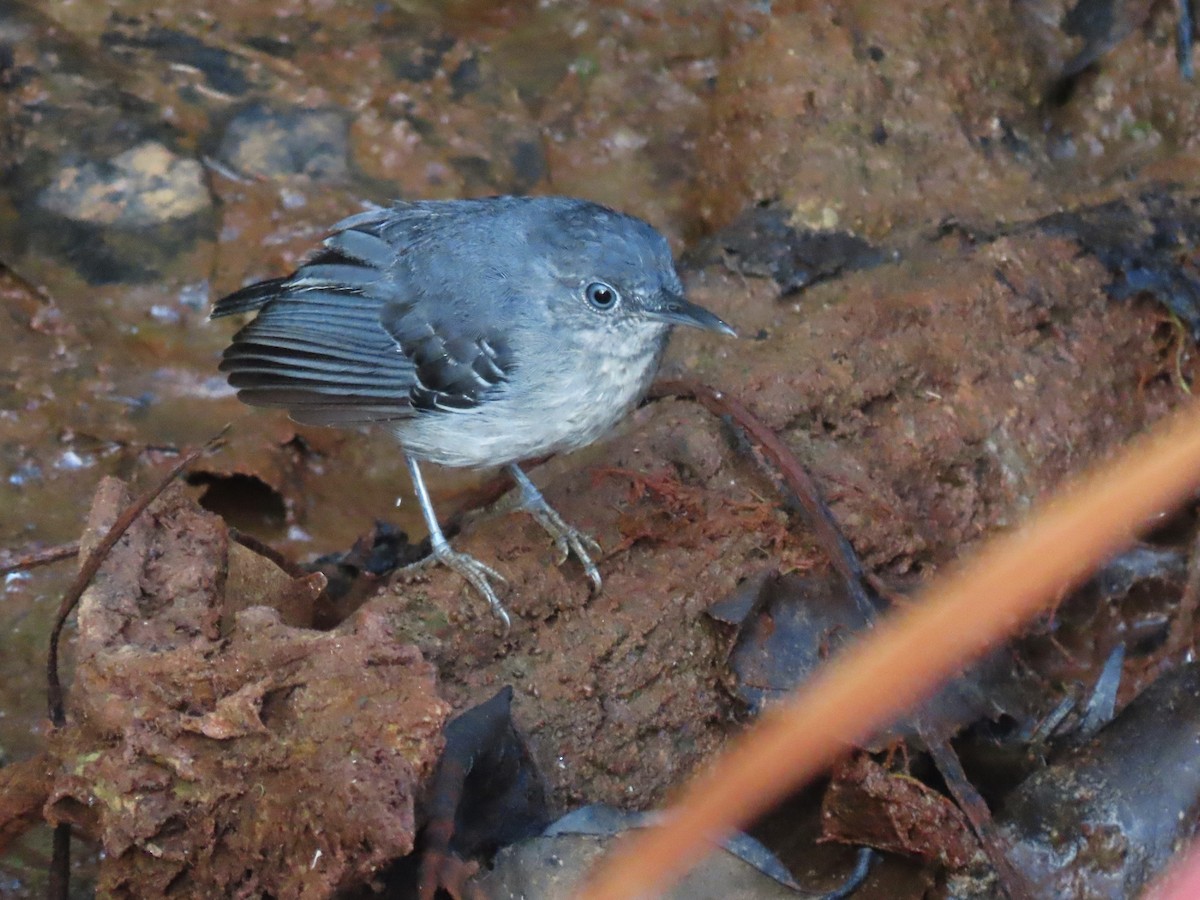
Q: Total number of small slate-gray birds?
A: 1